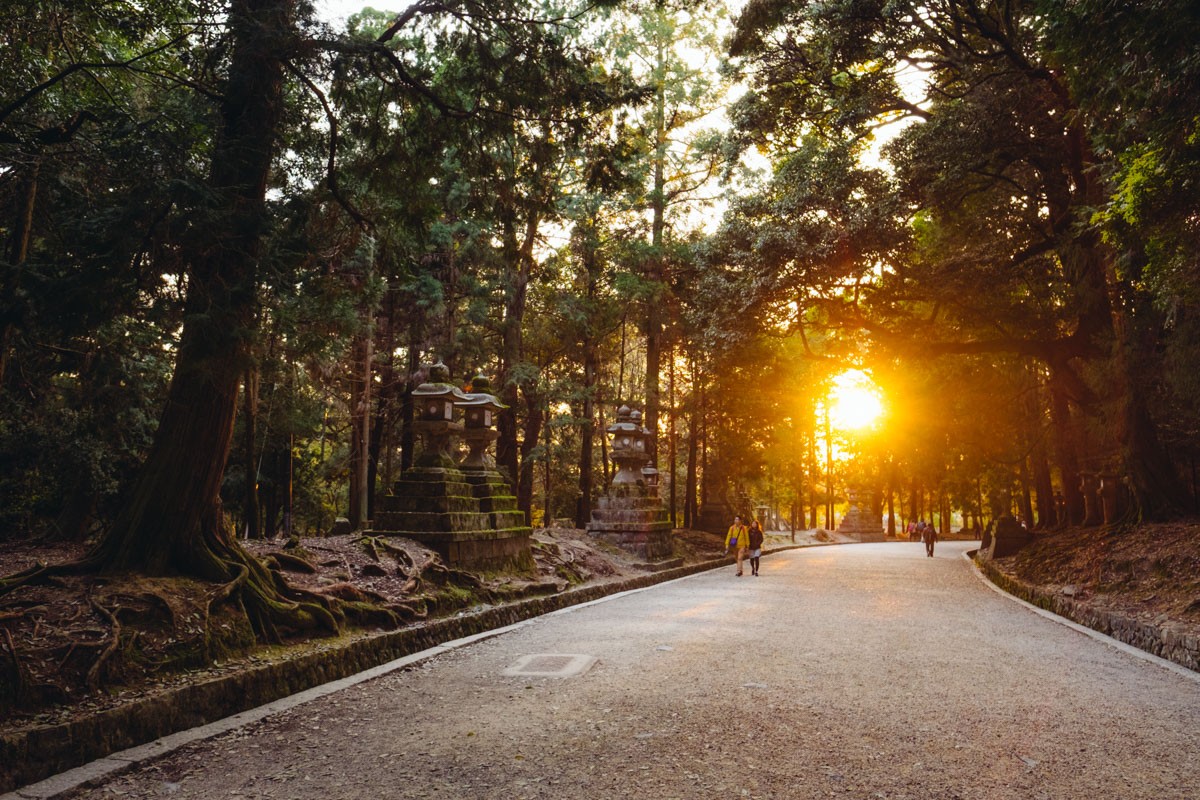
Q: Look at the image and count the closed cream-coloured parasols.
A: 0